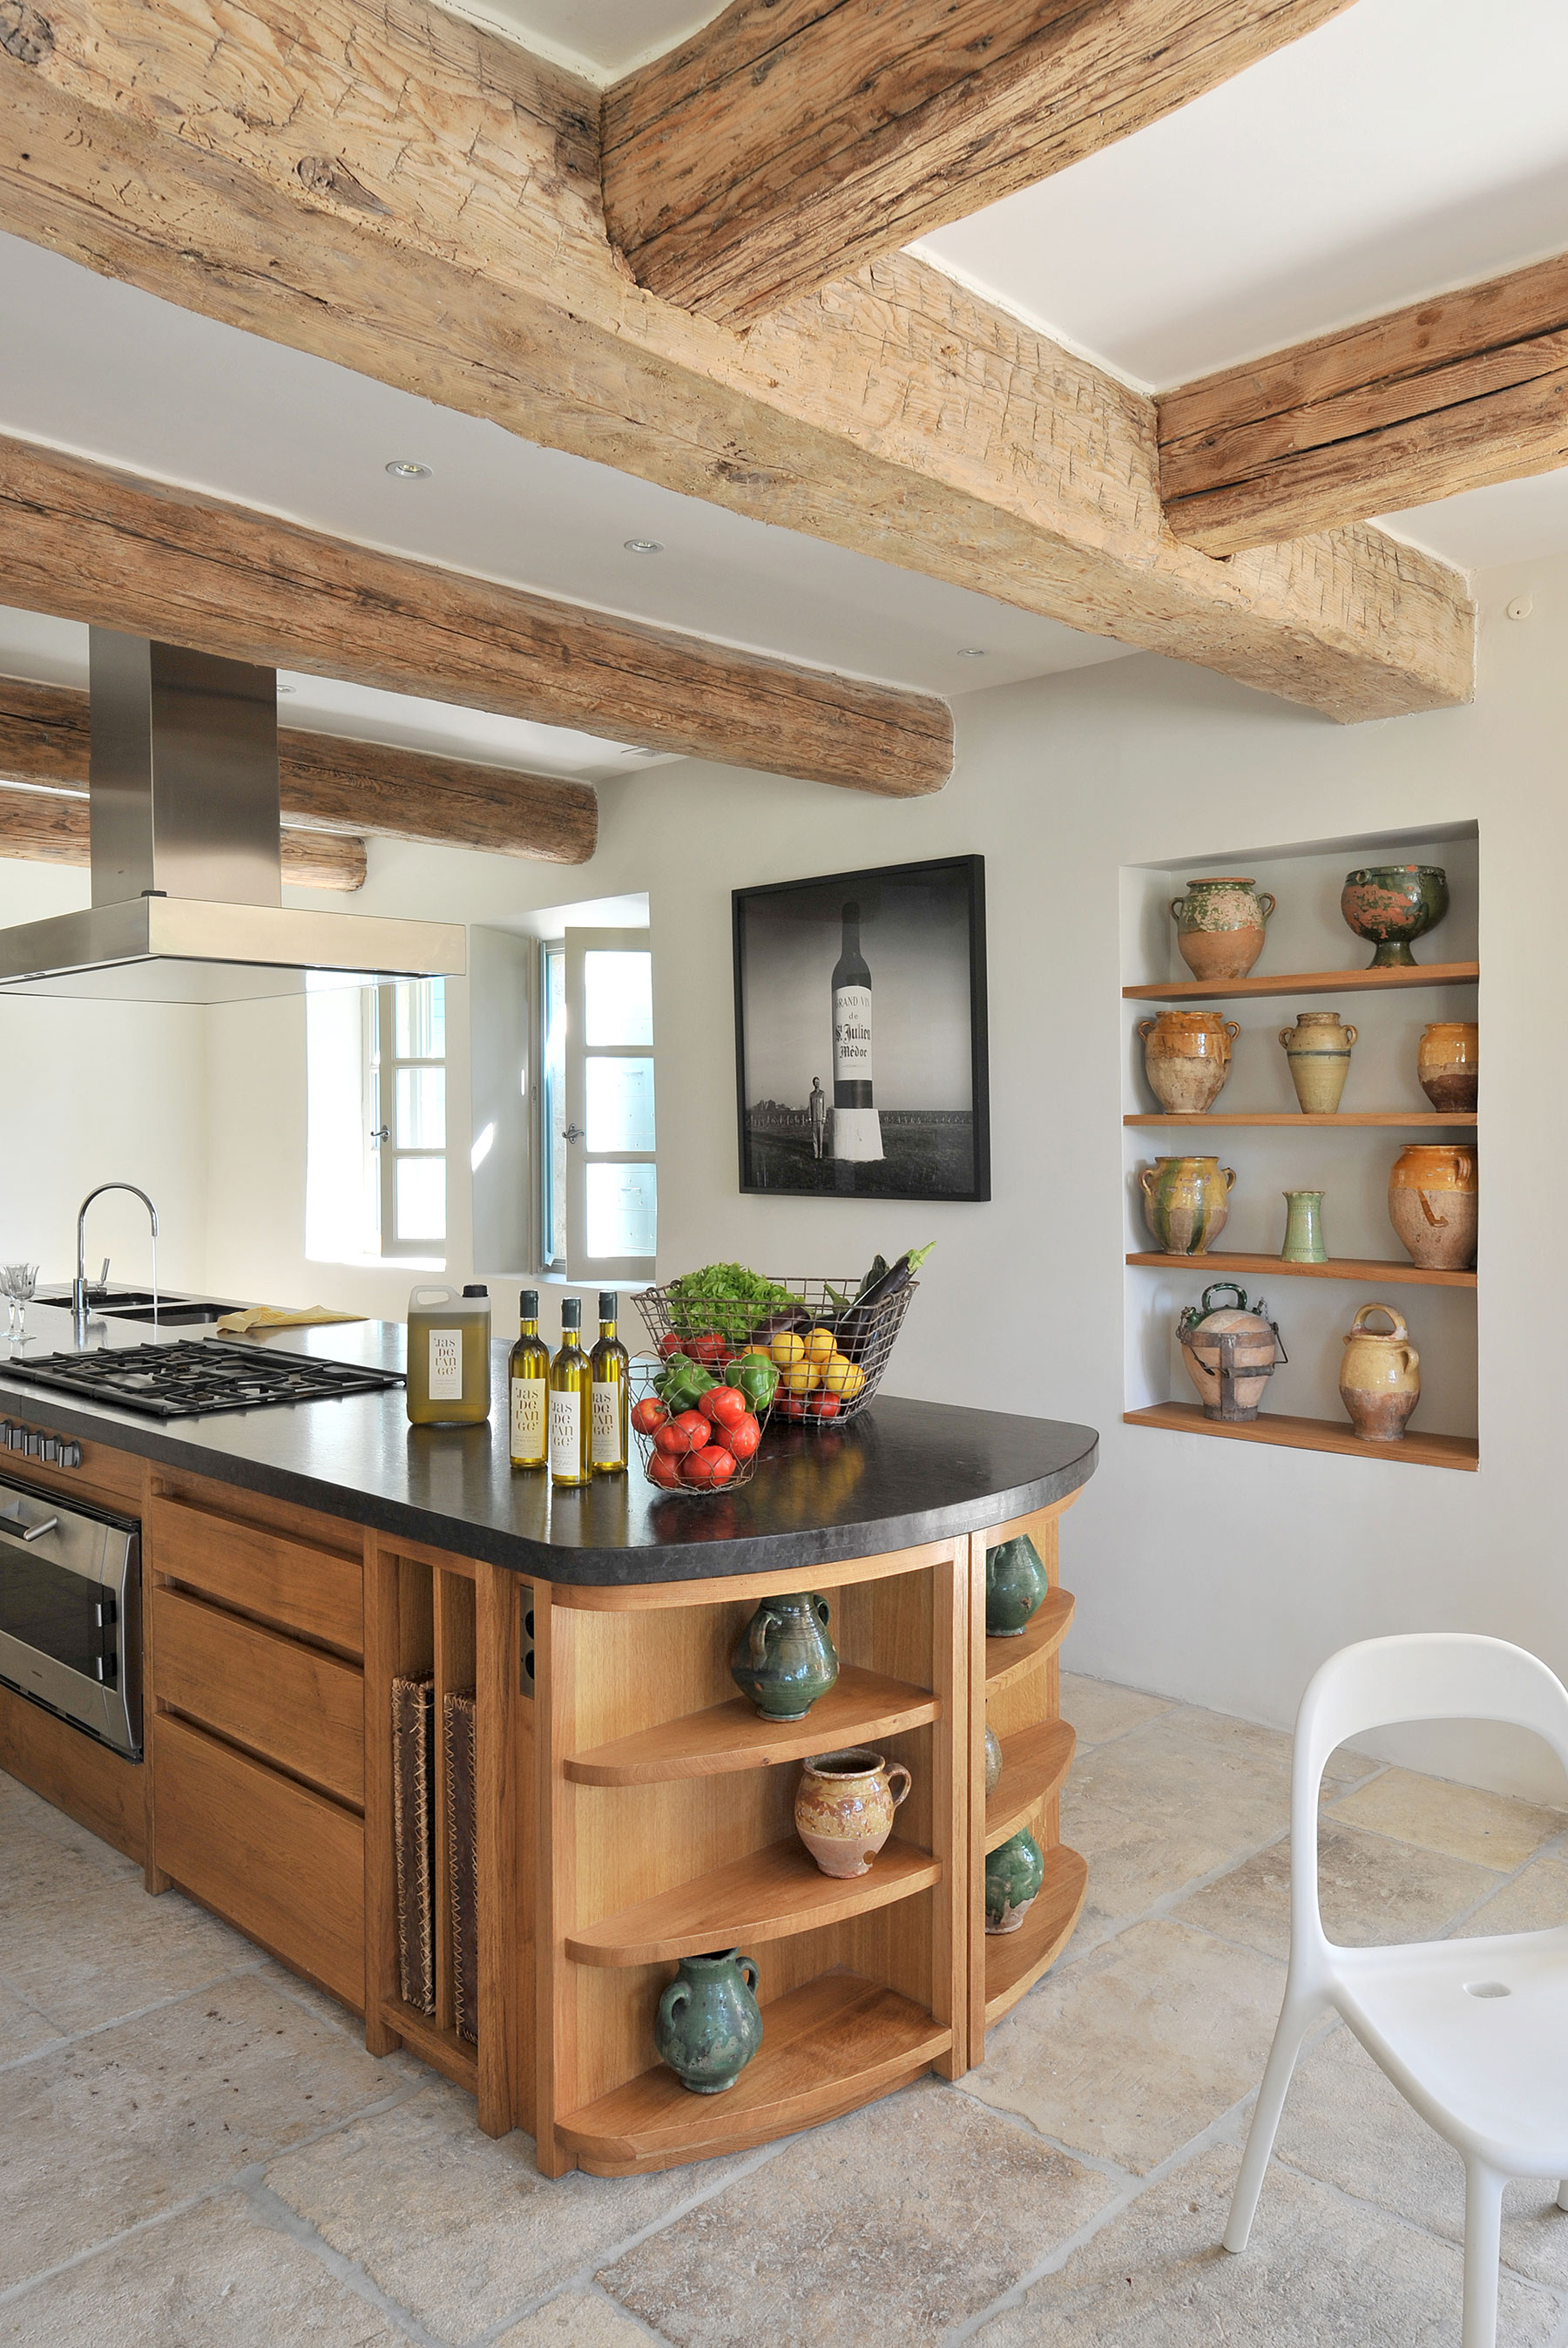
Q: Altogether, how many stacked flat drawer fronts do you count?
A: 3